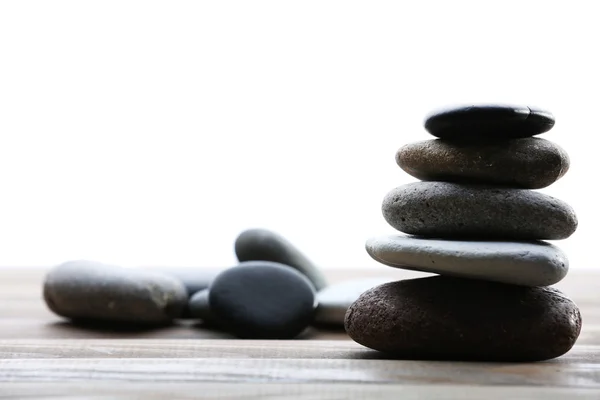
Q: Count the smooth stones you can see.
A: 11